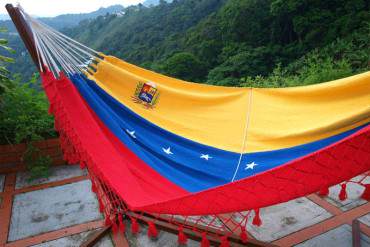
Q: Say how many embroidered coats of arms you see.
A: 1